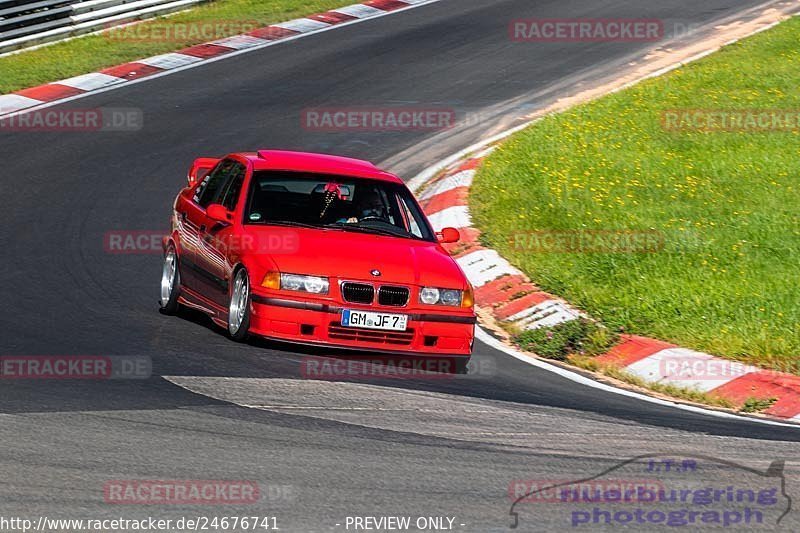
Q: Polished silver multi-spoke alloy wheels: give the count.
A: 2